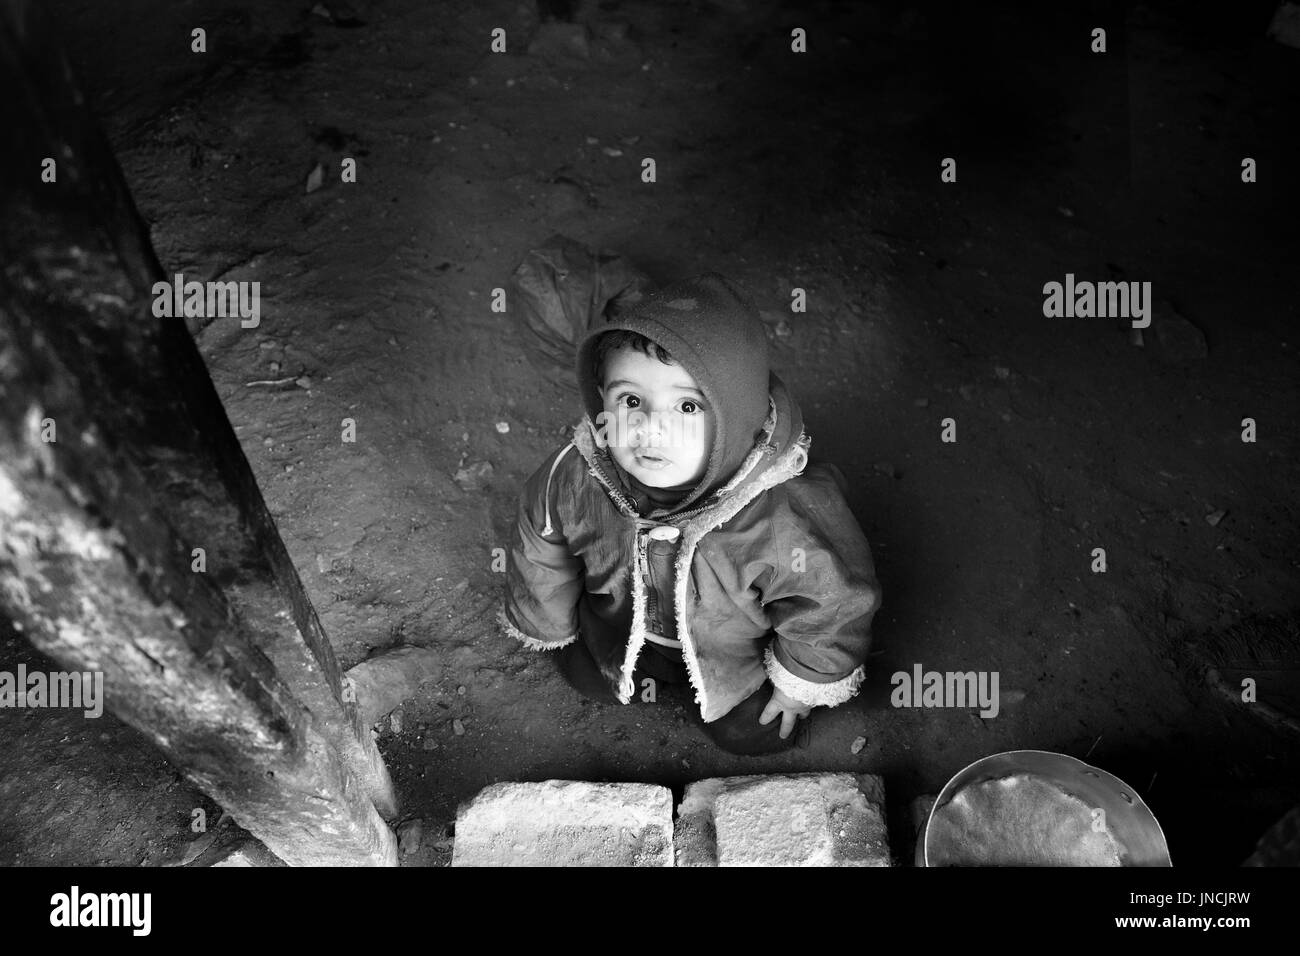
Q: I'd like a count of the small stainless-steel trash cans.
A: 0